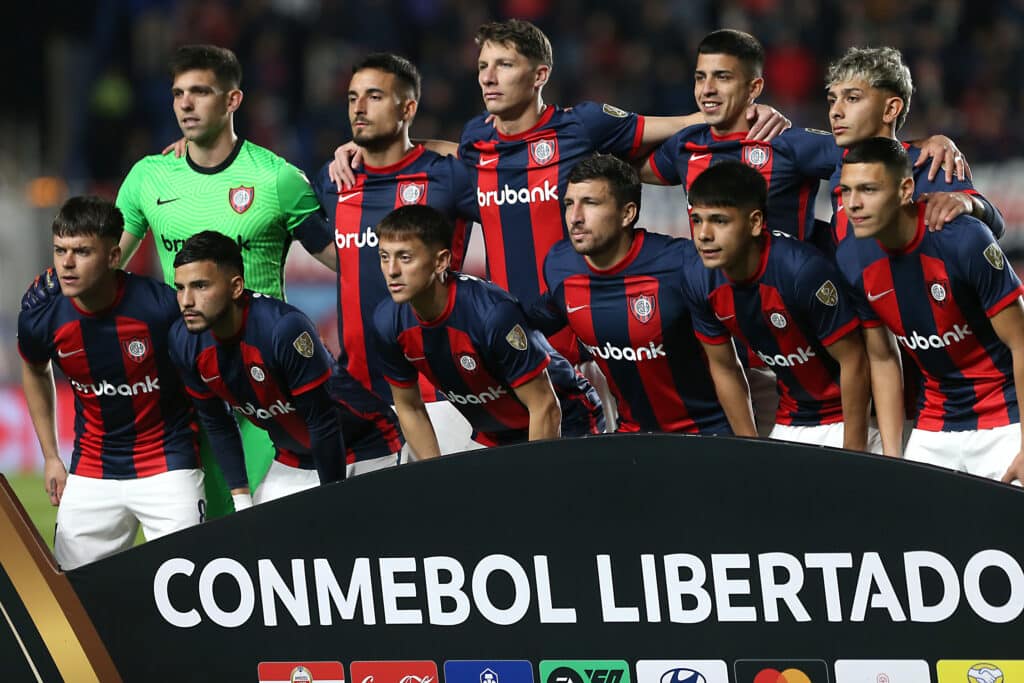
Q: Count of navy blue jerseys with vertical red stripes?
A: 10